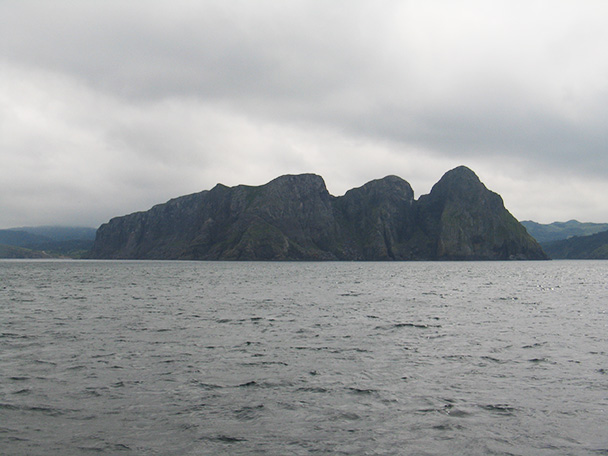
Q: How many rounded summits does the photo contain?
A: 3